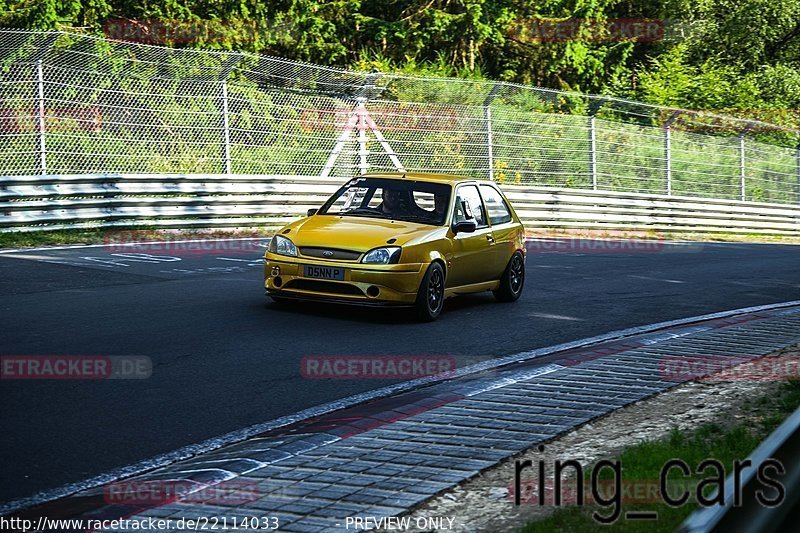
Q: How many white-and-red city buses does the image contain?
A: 0